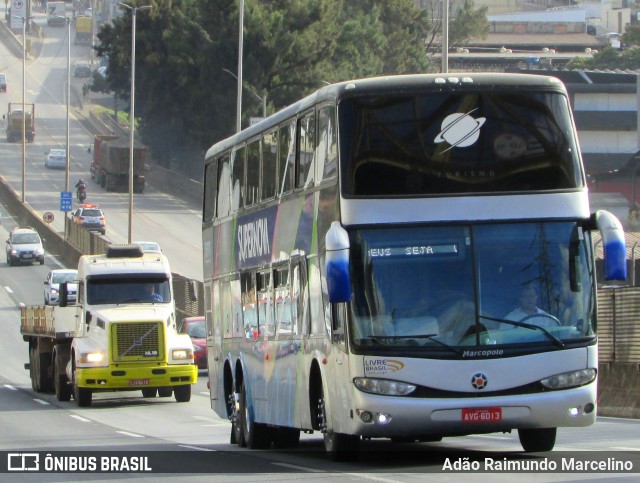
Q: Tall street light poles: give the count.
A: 5